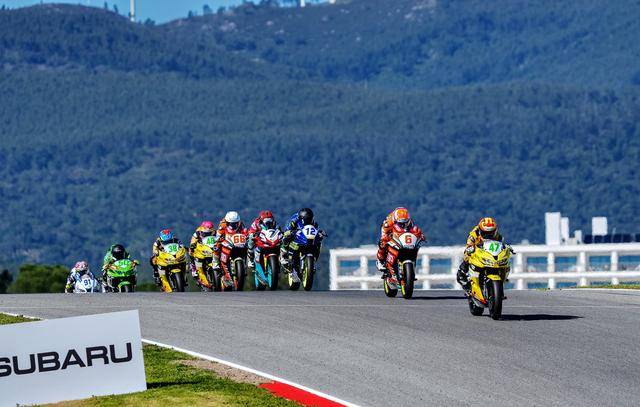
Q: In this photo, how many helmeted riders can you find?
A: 9